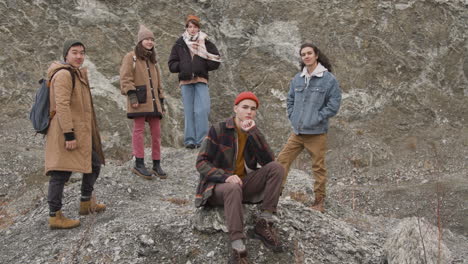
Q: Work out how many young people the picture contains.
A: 5